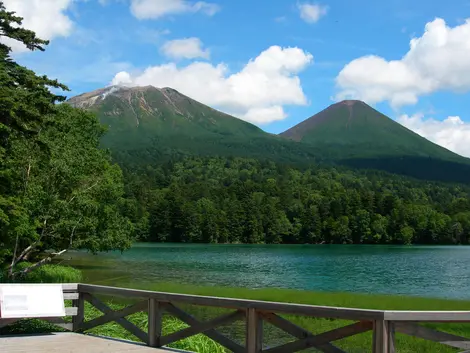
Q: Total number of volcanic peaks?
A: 2